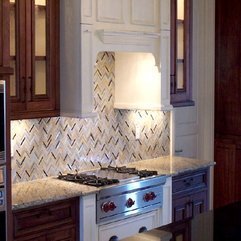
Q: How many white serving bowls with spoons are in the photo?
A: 0